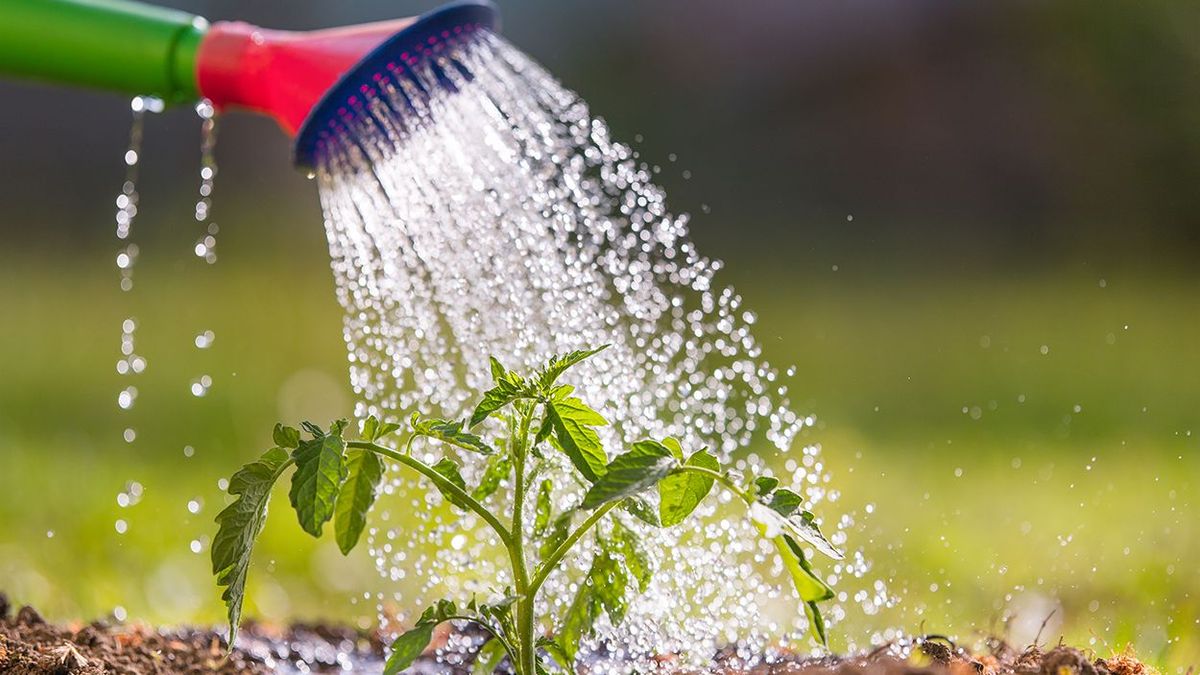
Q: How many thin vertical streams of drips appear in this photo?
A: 2